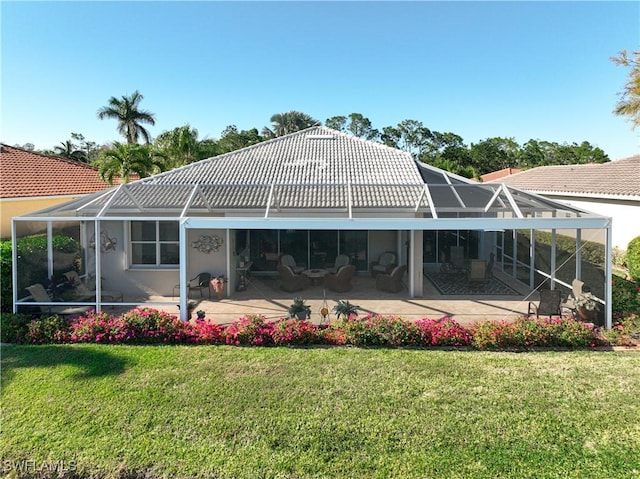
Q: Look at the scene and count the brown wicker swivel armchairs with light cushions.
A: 6